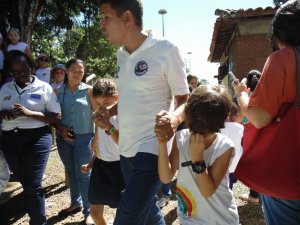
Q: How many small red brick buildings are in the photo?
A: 1